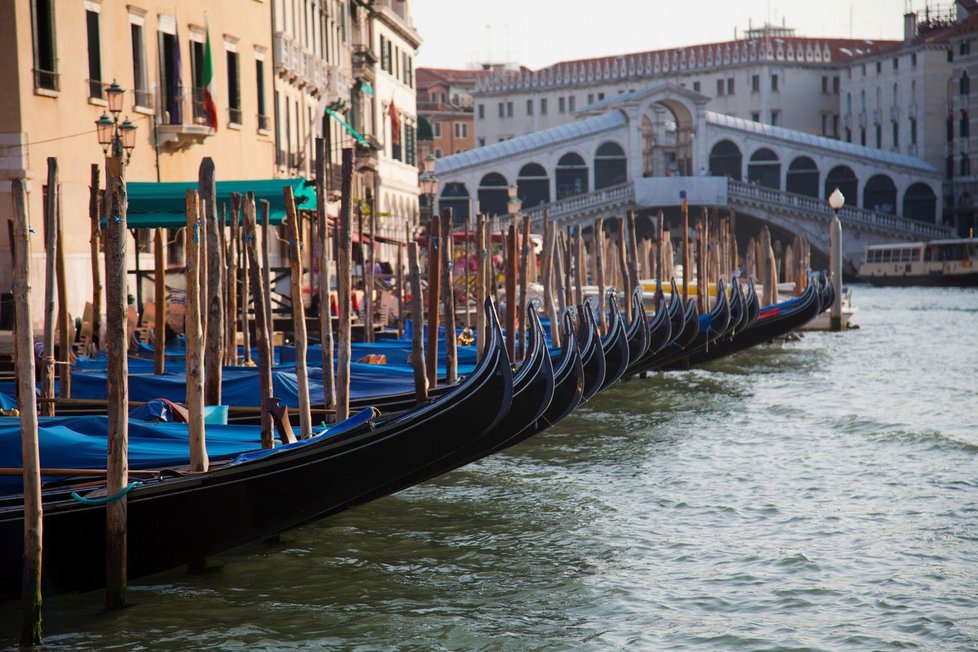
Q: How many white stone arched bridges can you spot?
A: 1